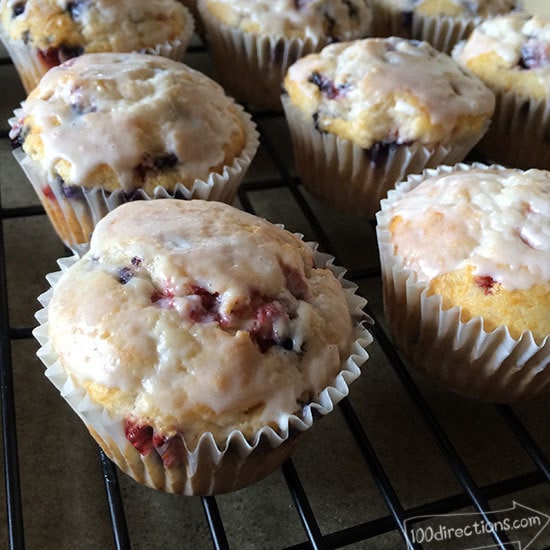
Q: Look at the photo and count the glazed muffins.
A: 8